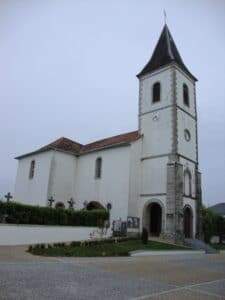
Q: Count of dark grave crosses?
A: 3